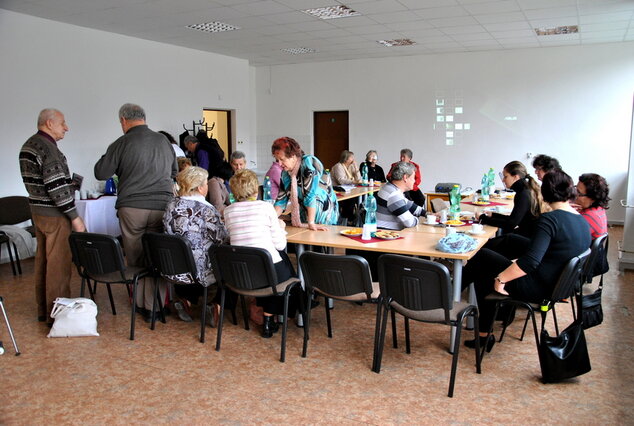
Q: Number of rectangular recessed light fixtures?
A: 5